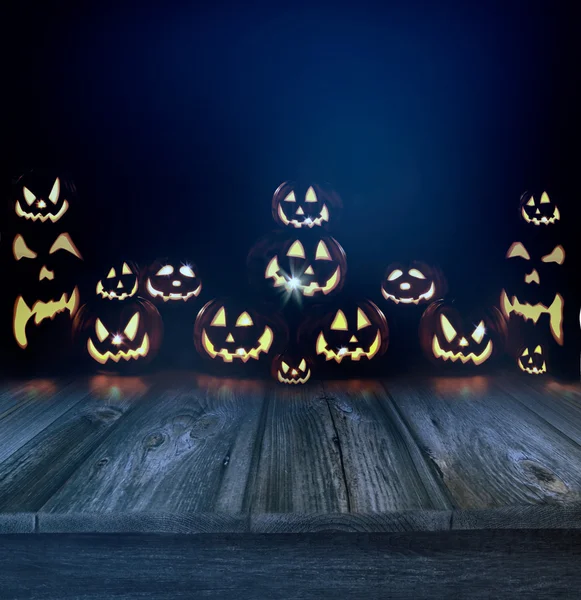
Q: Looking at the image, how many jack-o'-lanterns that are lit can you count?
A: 15